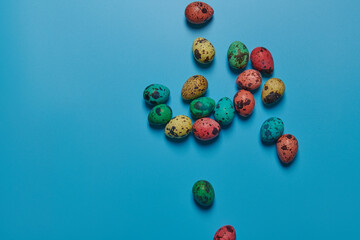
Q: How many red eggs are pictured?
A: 7